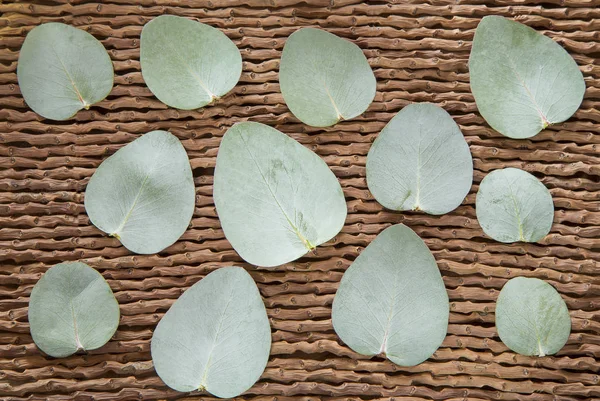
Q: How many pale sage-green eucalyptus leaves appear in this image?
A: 12